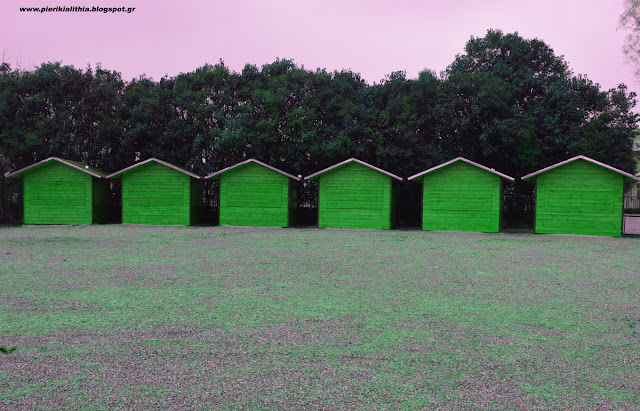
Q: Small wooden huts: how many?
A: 6